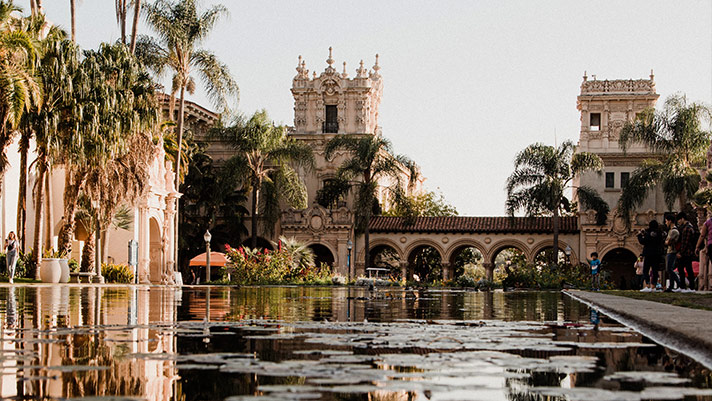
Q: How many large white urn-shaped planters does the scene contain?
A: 2